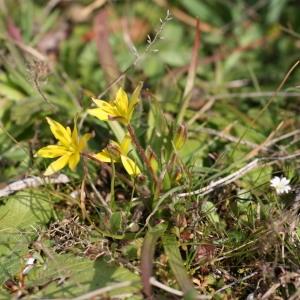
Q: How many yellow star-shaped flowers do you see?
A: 3